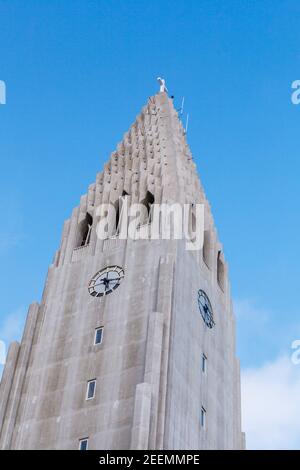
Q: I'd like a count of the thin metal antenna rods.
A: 2